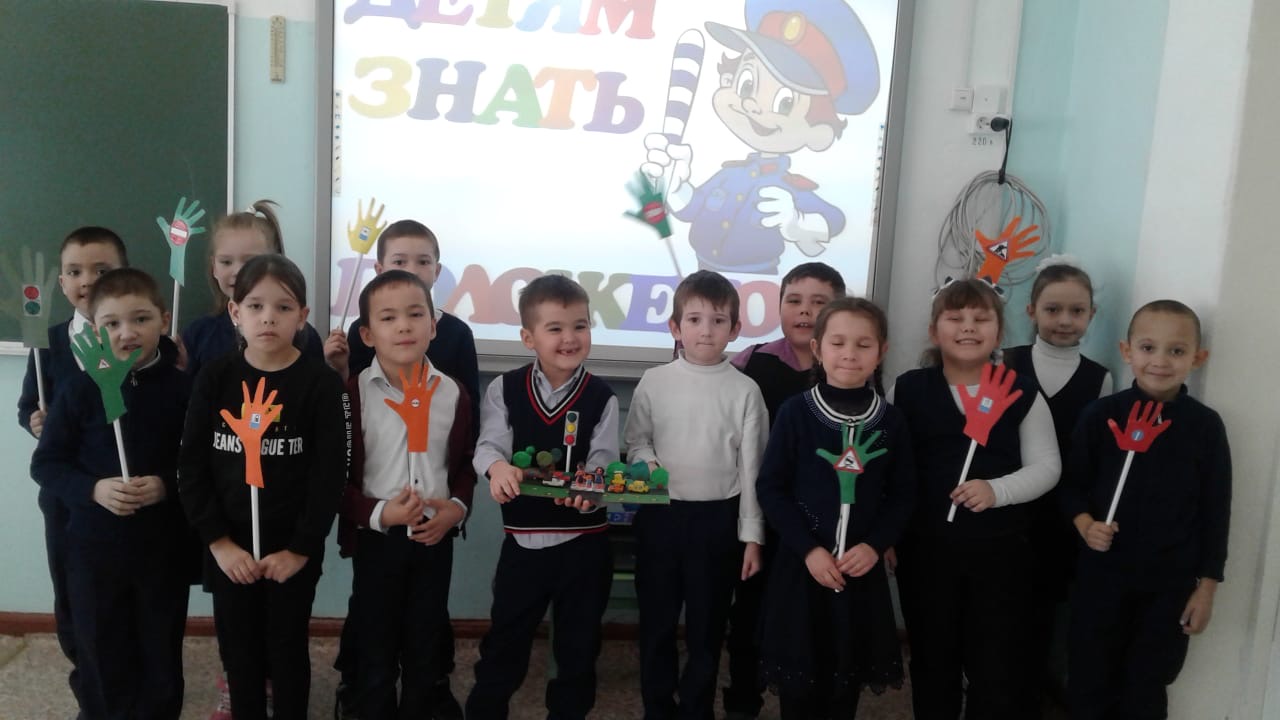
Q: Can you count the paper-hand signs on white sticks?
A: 11